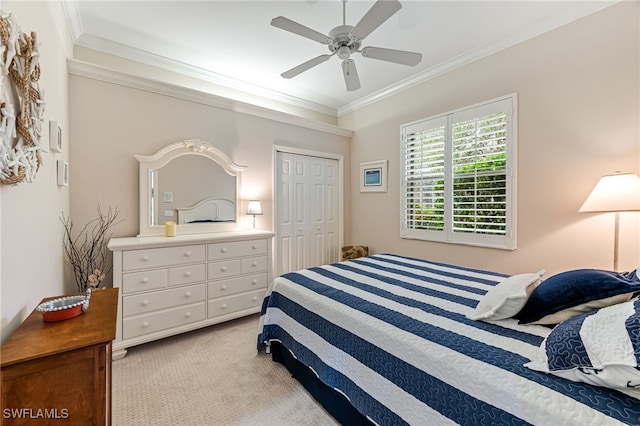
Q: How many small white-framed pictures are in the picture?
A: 3